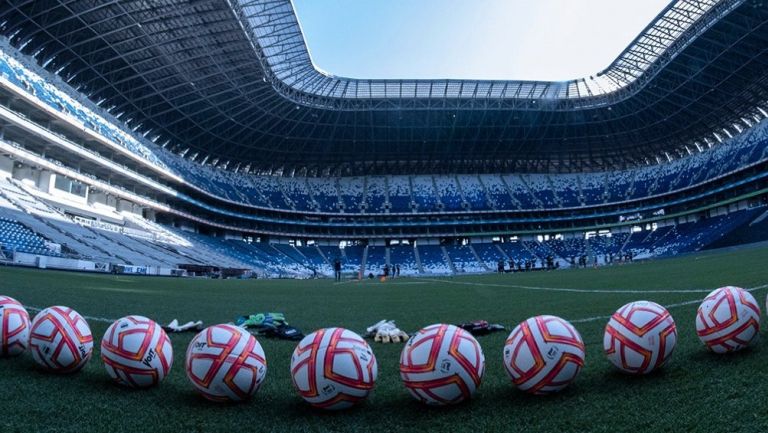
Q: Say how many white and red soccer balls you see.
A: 9